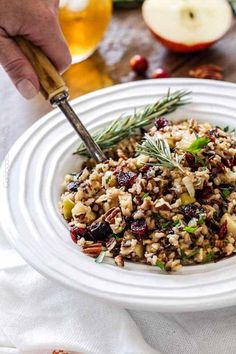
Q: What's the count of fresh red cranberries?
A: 2